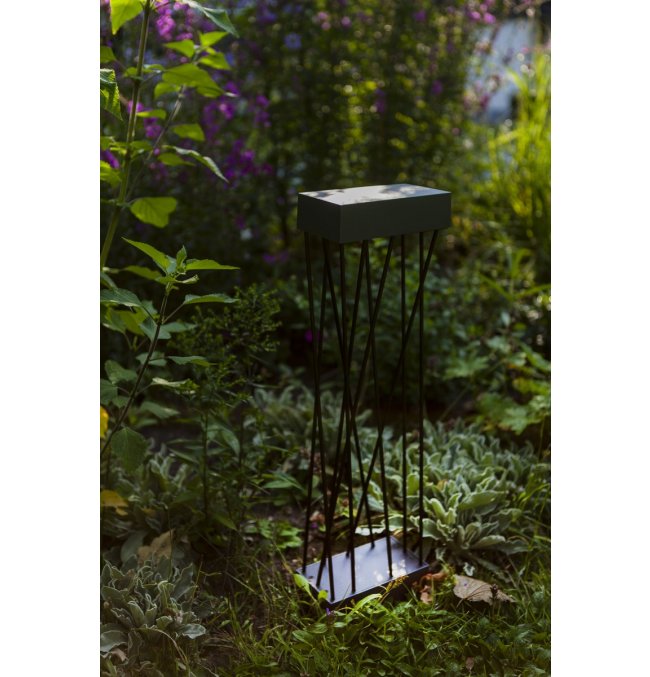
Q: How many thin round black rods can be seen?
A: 10